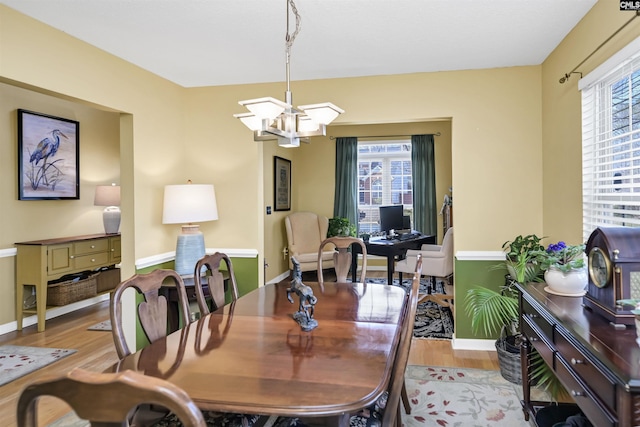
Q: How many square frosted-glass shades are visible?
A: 4